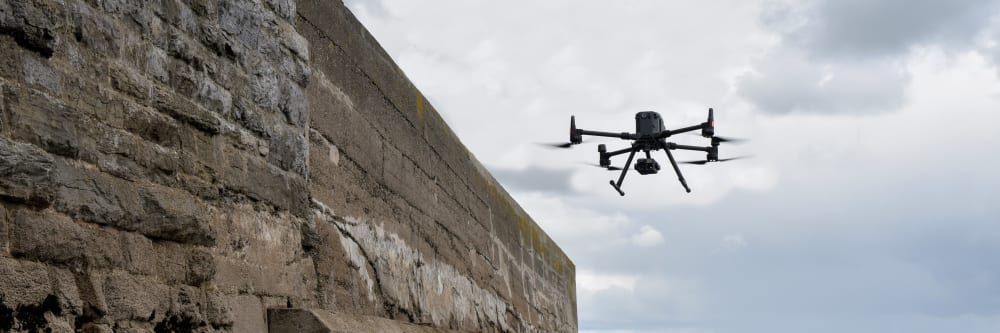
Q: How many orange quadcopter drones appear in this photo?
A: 0